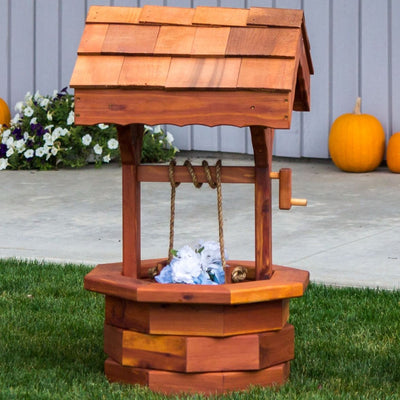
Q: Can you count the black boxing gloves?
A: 0